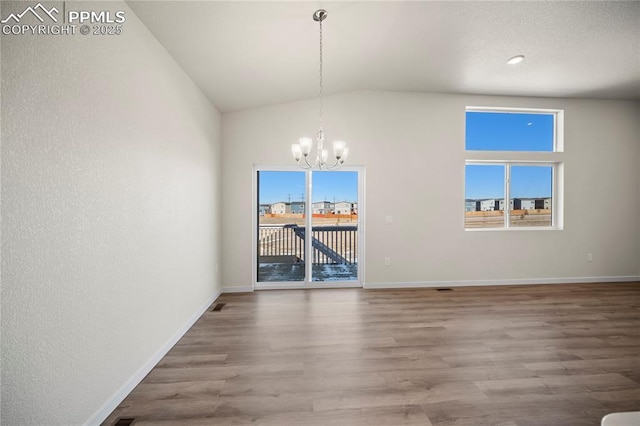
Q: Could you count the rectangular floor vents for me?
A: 3